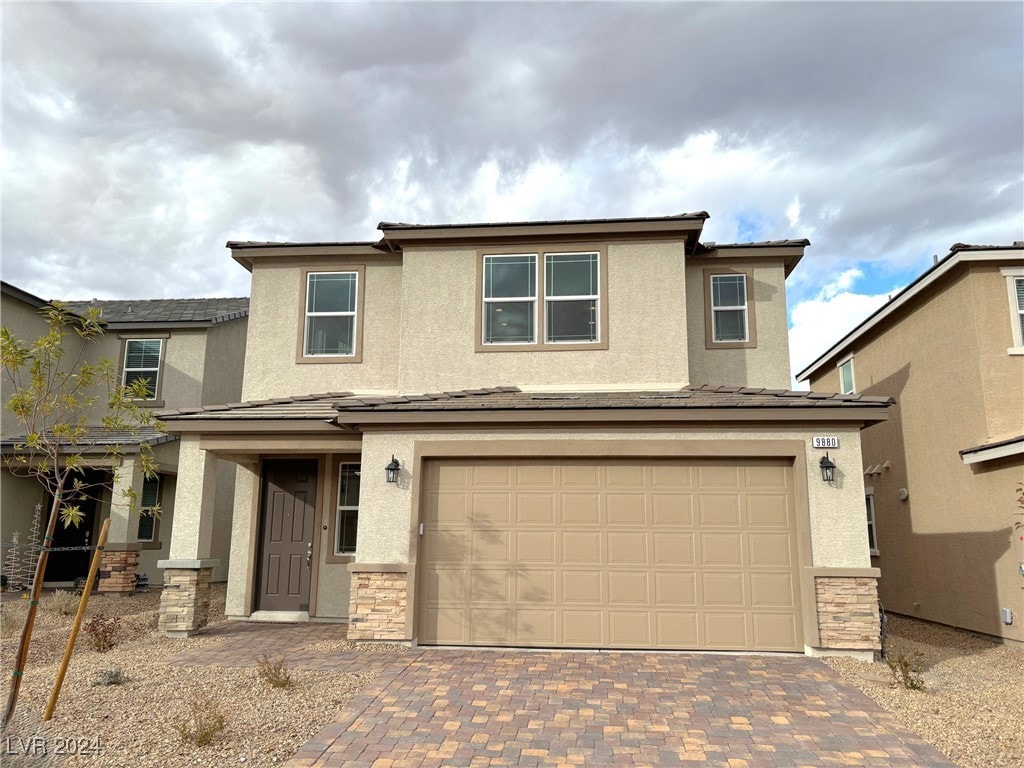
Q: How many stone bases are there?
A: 4